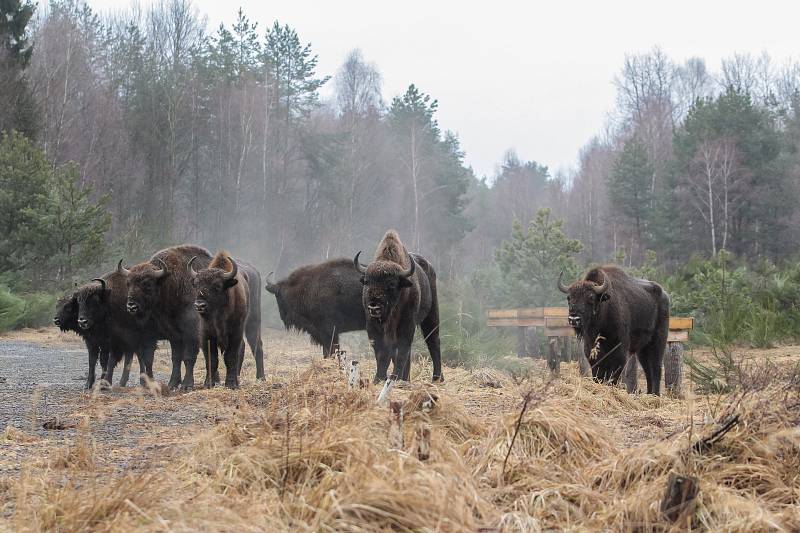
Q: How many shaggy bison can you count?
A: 7